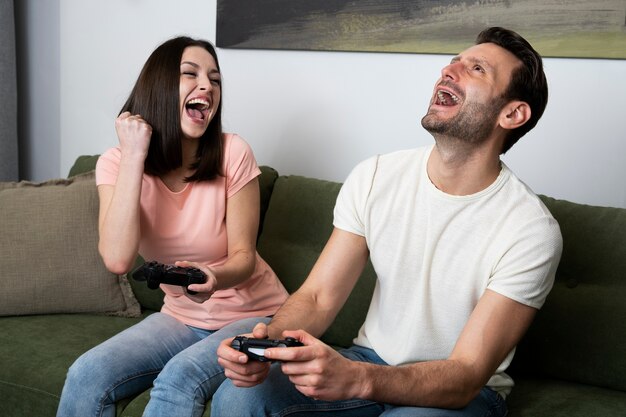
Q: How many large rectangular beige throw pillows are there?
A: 1